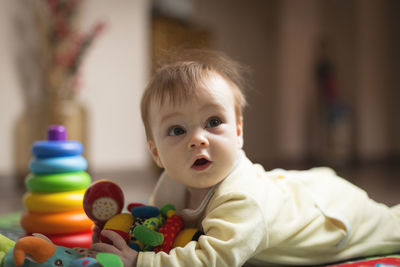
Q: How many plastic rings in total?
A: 6